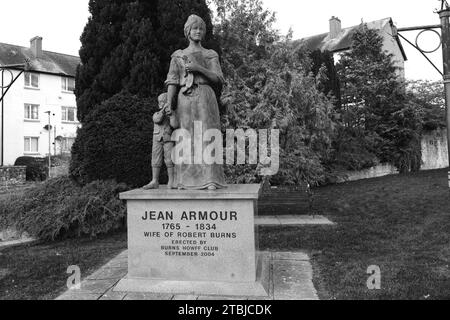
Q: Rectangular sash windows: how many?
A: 6